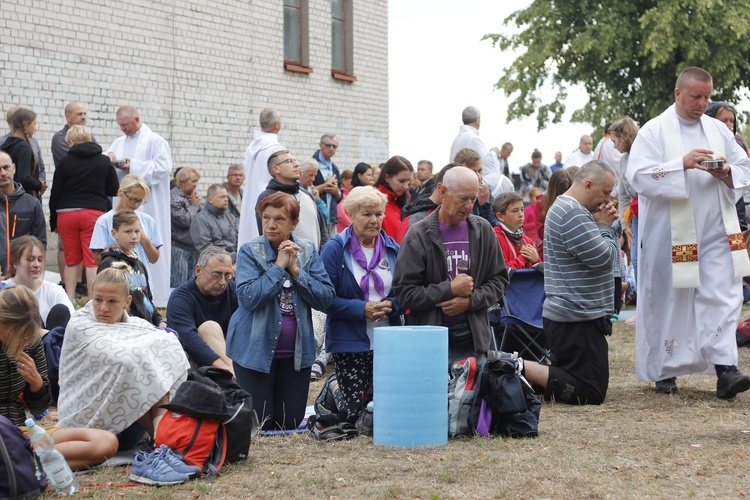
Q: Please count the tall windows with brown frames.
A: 2